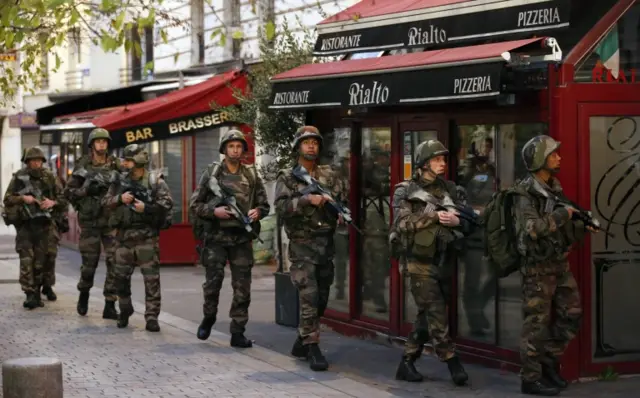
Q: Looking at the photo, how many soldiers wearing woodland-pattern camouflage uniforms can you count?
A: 7